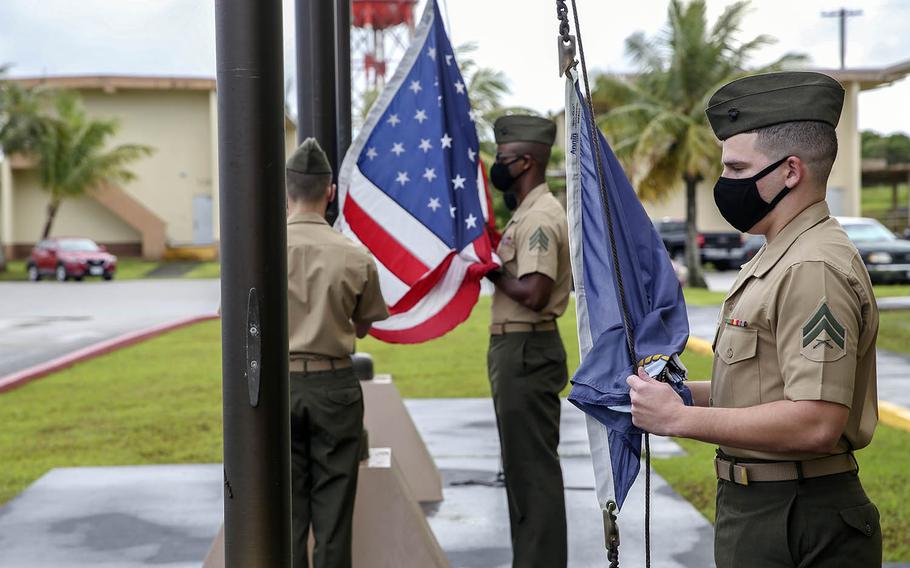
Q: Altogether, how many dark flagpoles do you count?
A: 3